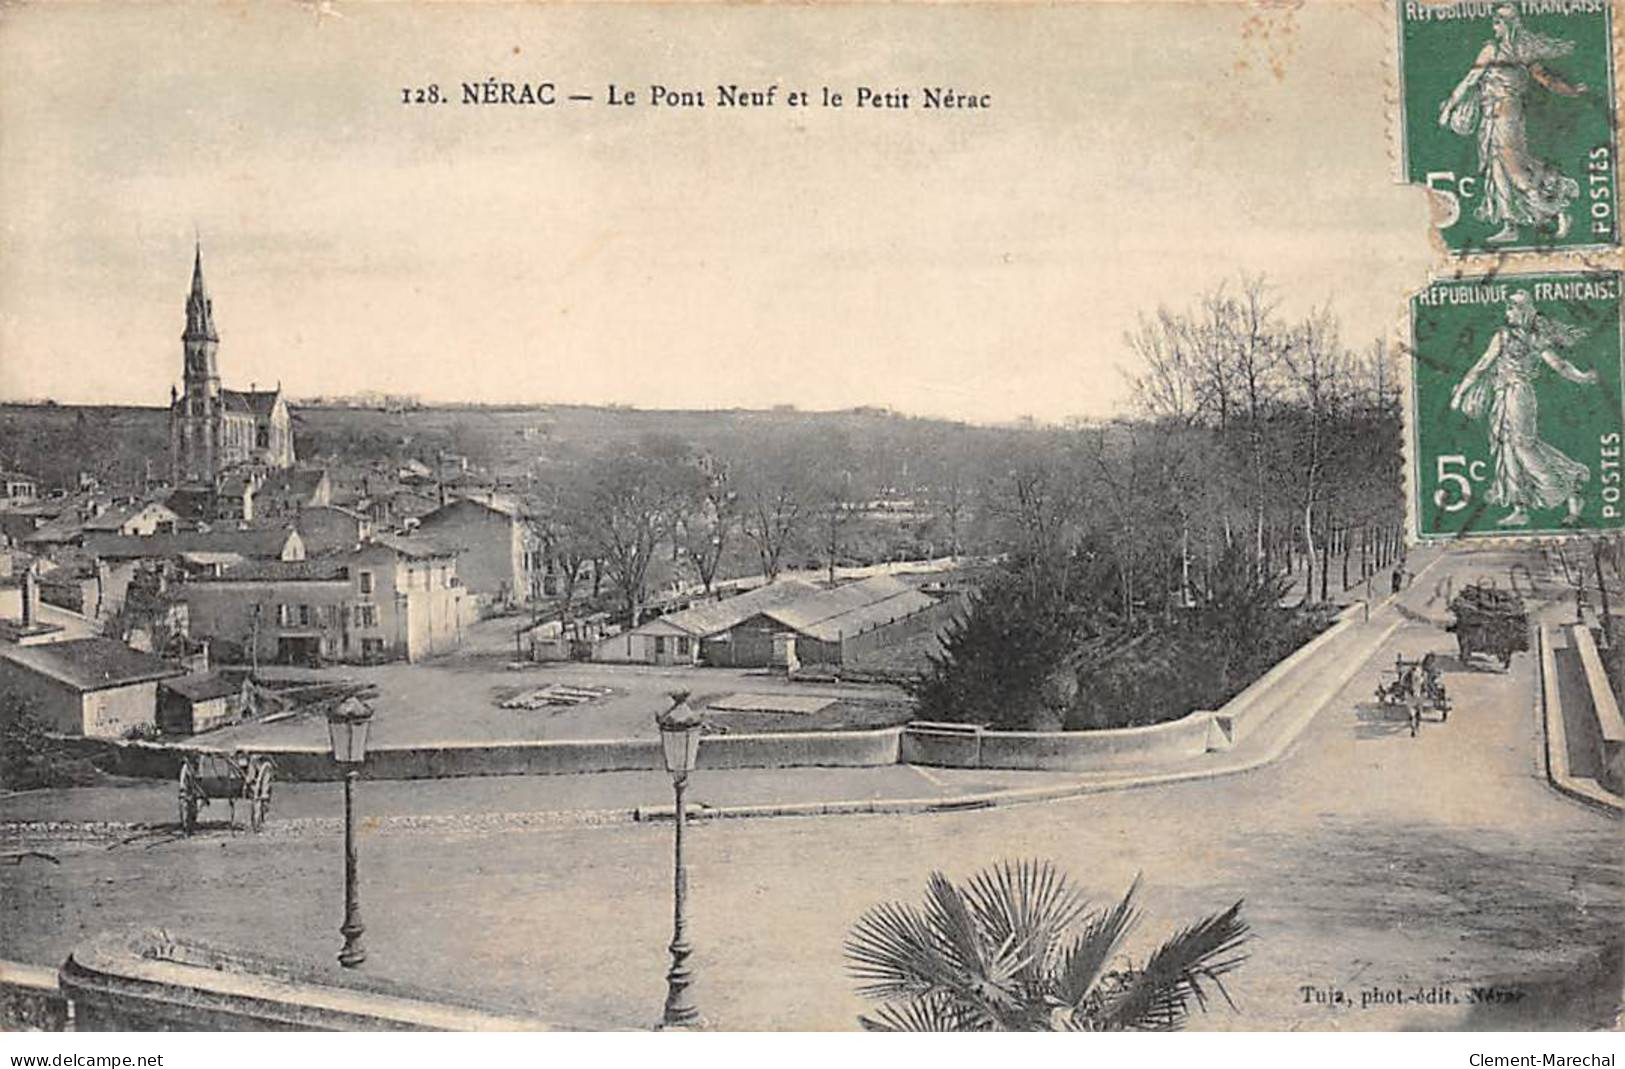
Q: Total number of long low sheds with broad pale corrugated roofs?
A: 2